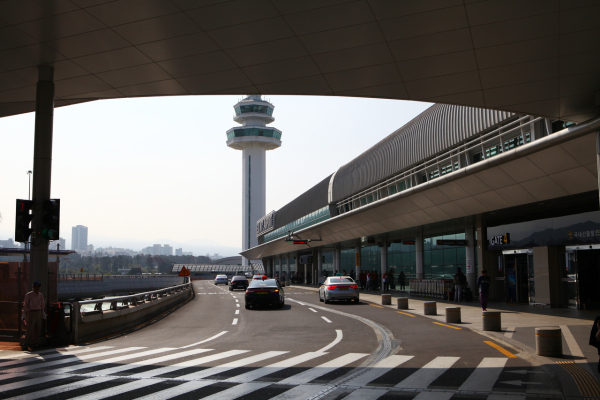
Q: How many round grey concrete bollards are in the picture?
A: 6